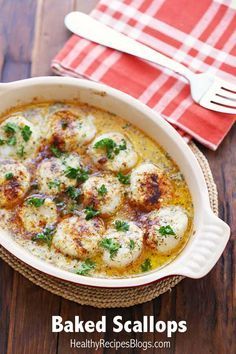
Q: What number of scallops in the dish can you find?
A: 11